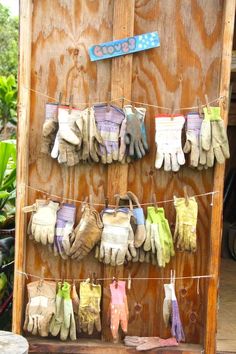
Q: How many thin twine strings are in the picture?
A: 3